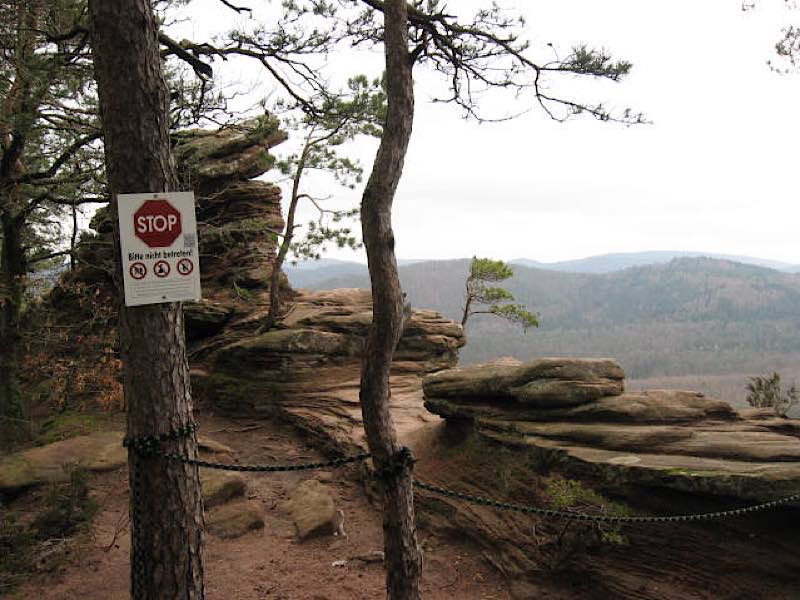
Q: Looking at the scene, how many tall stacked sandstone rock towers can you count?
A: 1